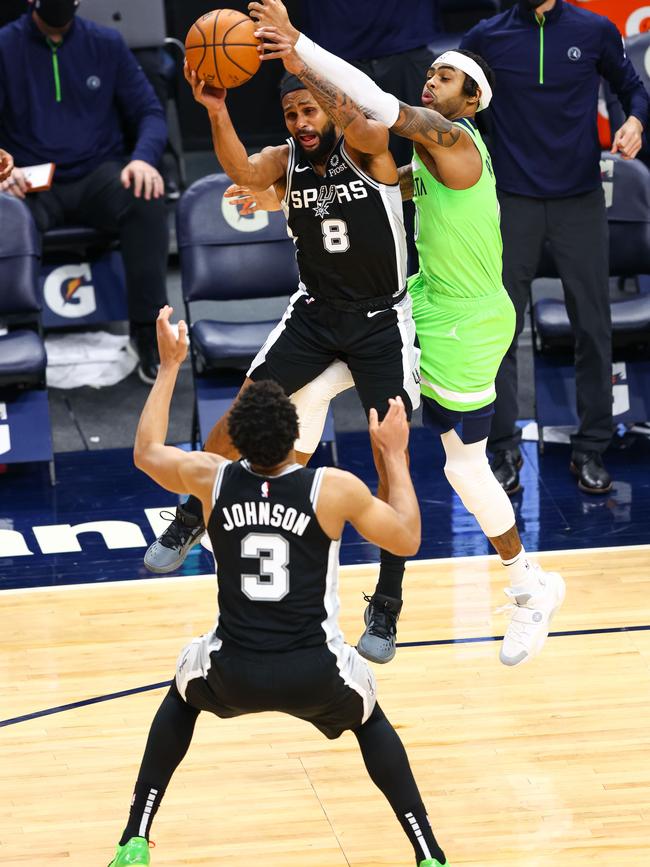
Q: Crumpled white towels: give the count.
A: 1